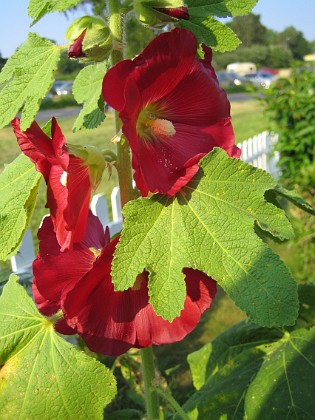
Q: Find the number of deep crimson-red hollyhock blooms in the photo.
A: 4